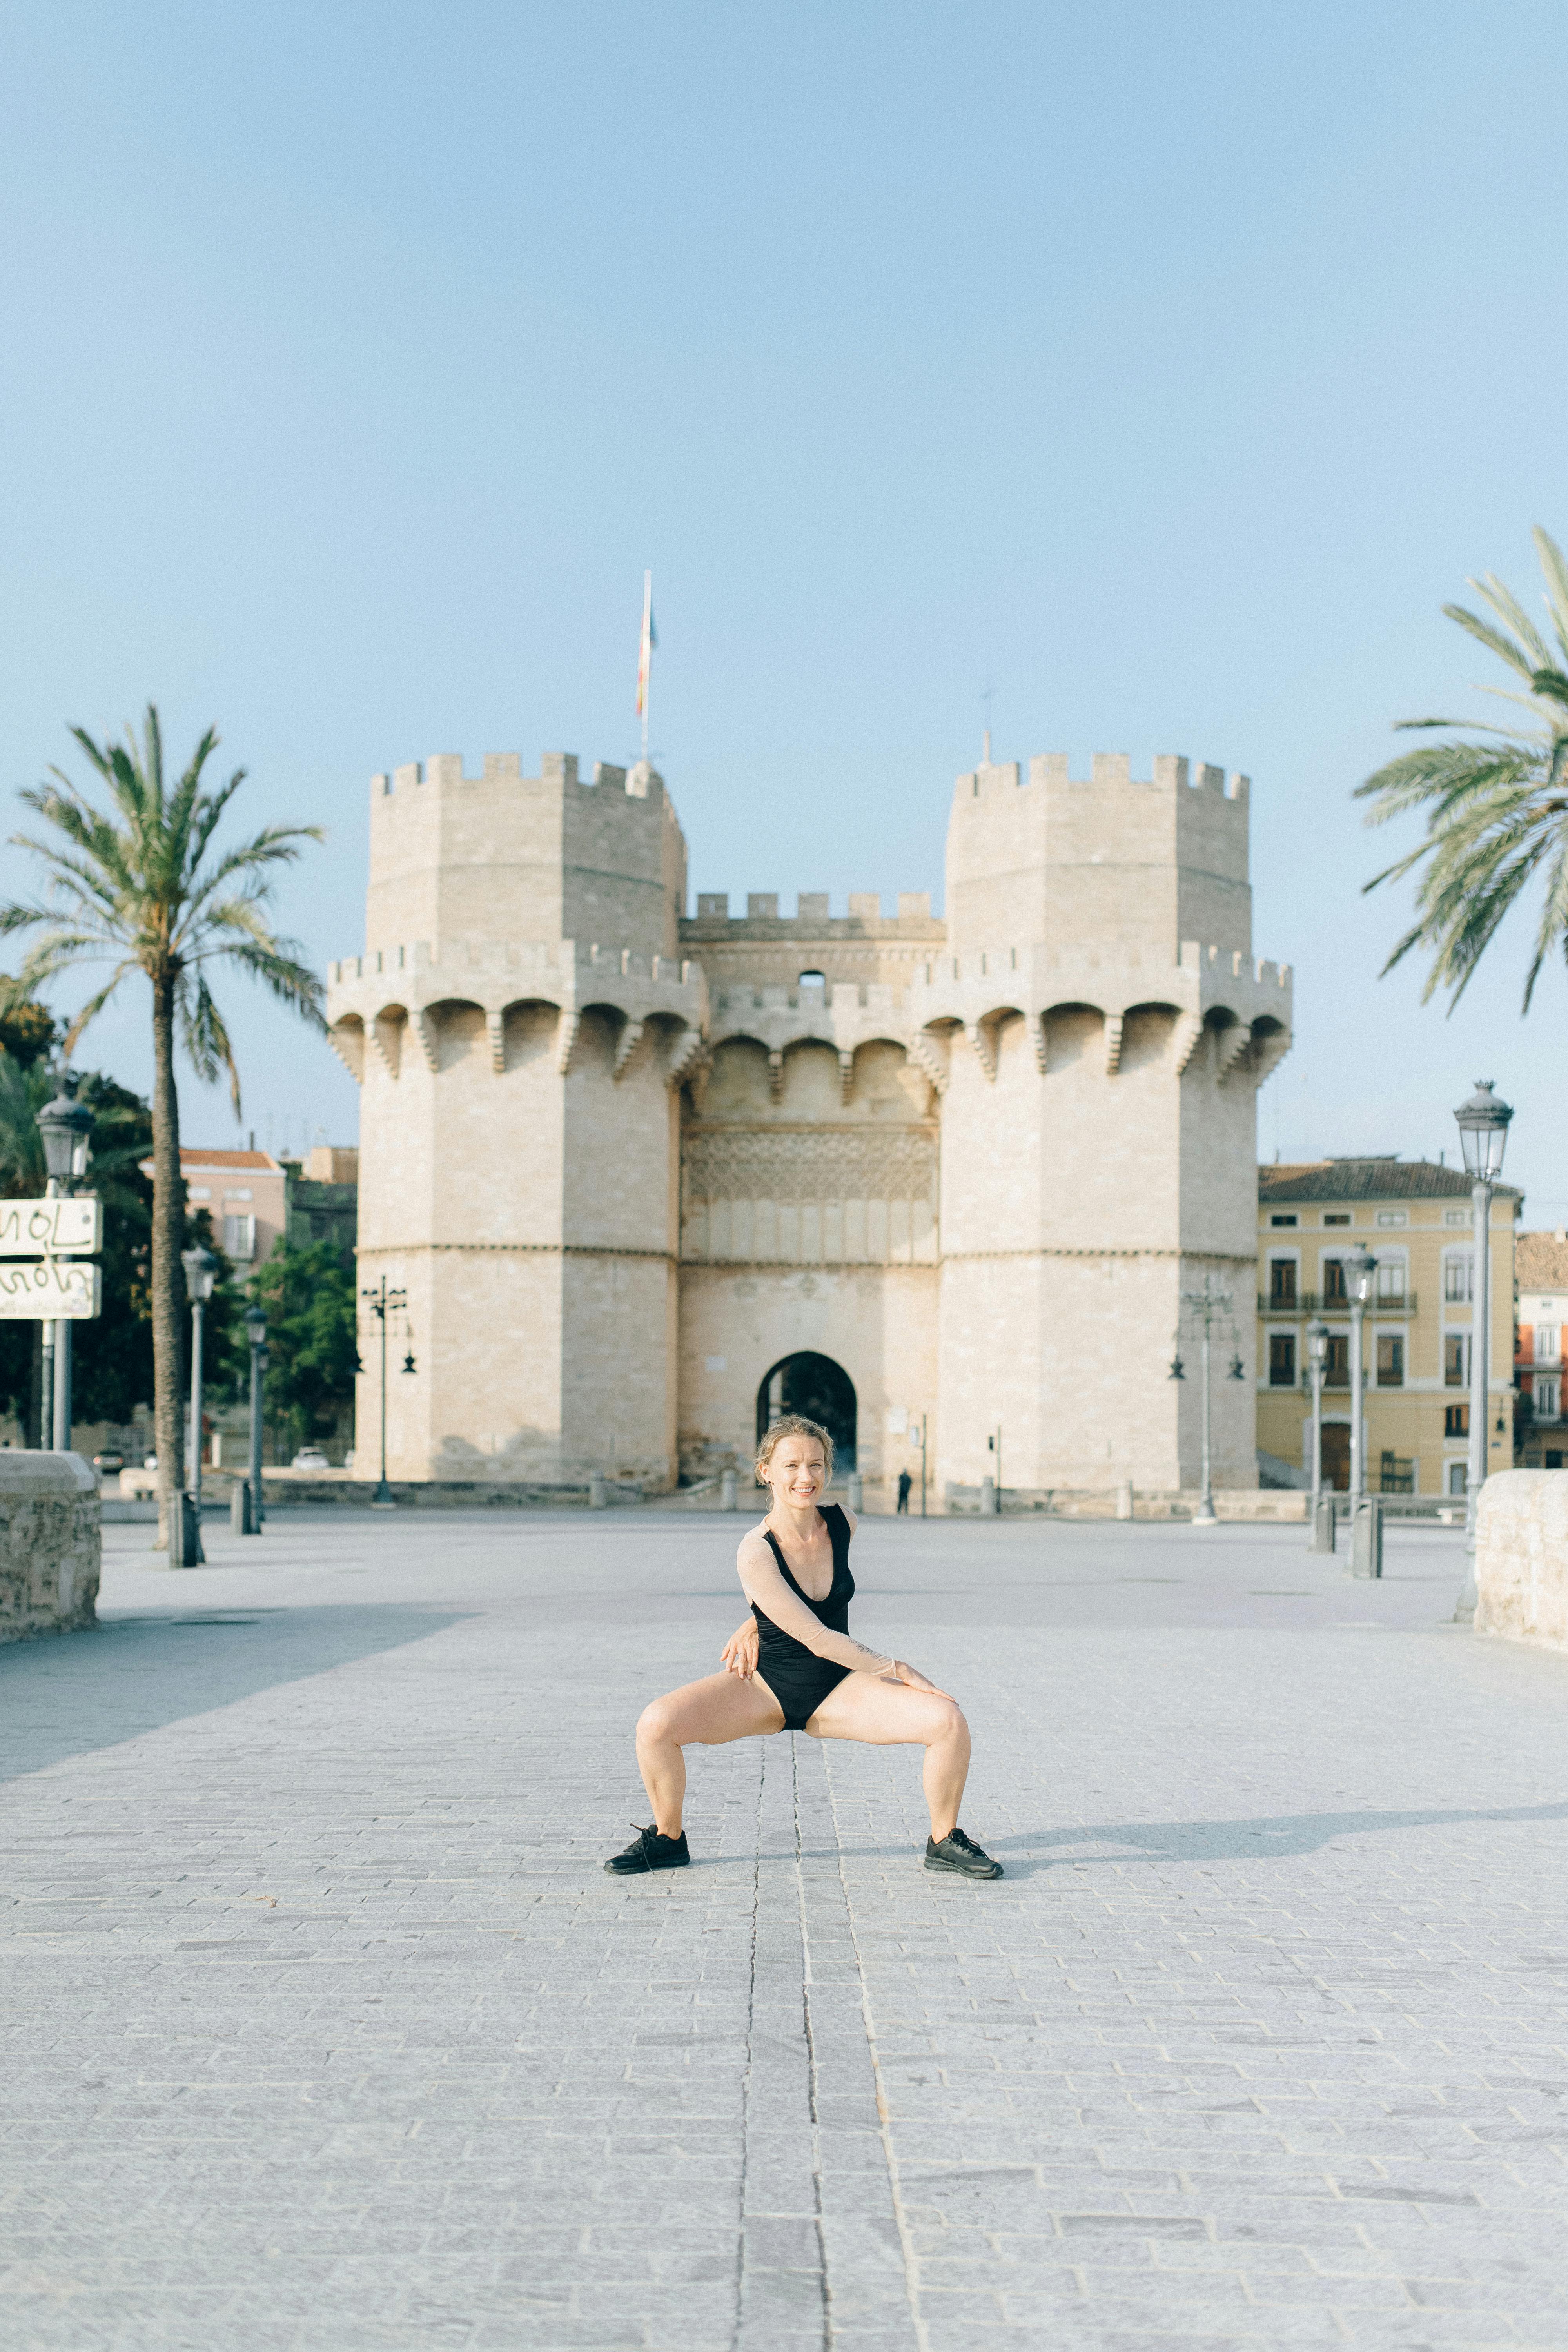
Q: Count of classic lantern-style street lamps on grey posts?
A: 6